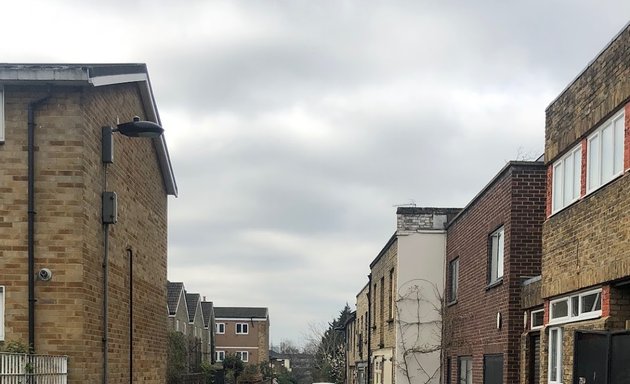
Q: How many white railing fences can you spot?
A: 1